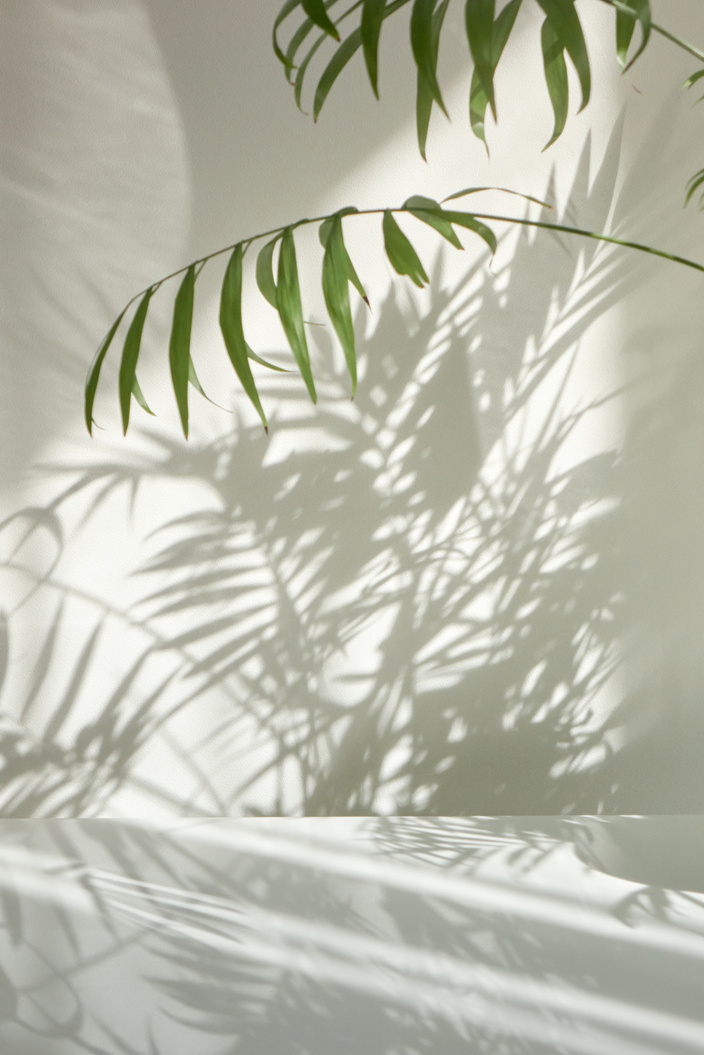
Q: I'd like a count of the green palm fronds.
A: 2